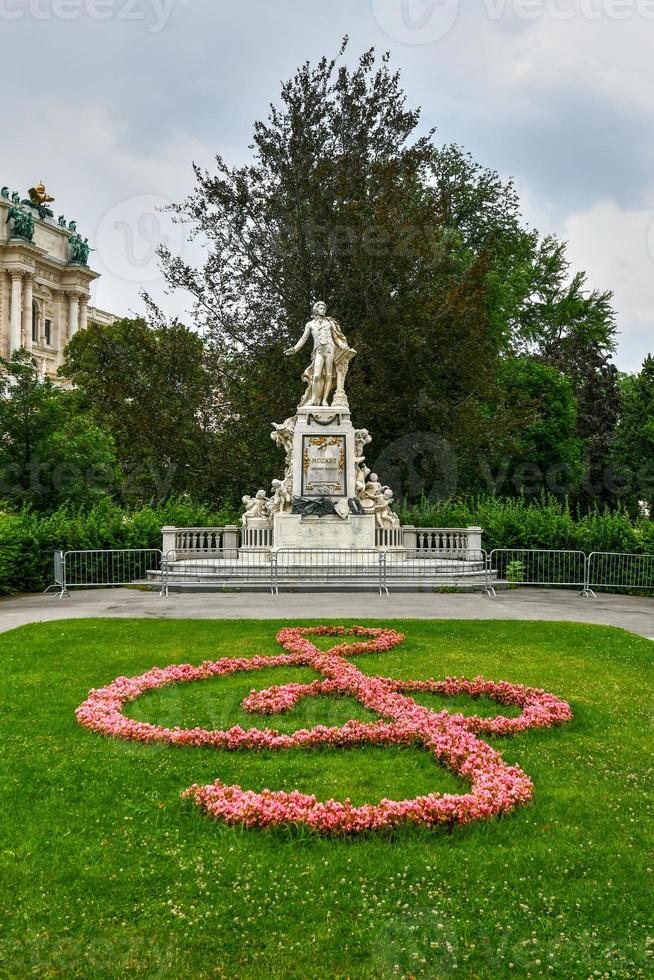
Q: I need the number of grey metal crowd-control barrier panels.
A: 7